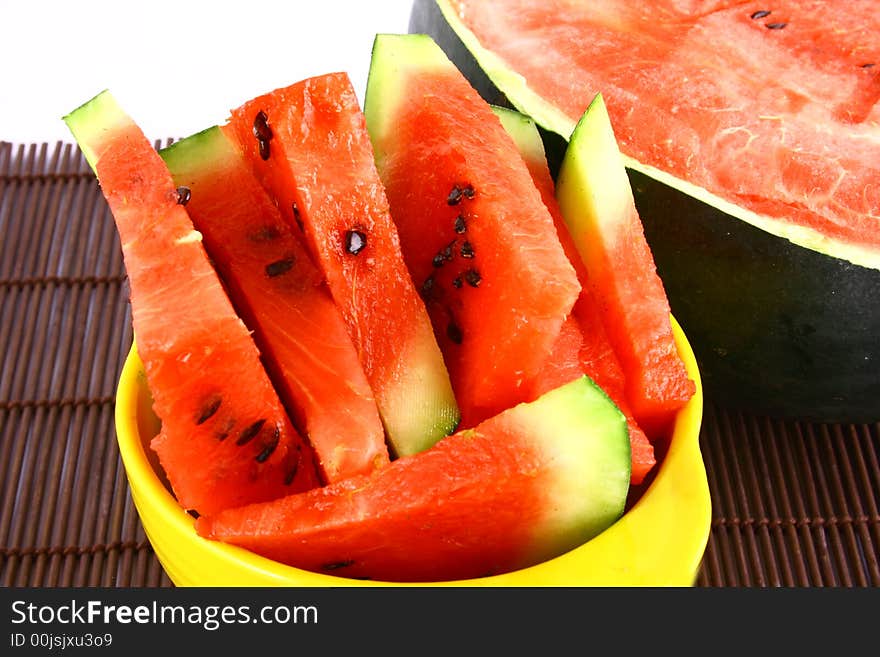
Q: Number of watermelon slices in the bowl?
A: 7